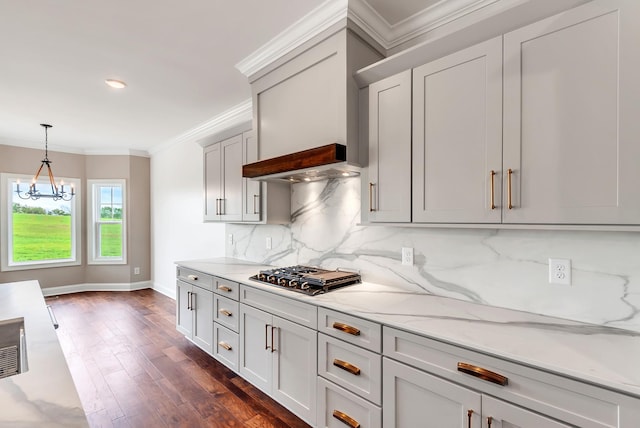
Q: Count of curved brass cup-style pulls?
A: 8